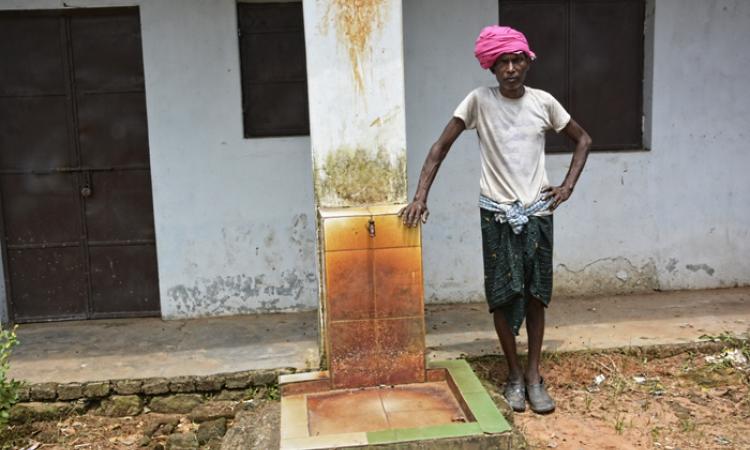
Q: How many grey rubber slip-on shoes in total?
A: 2